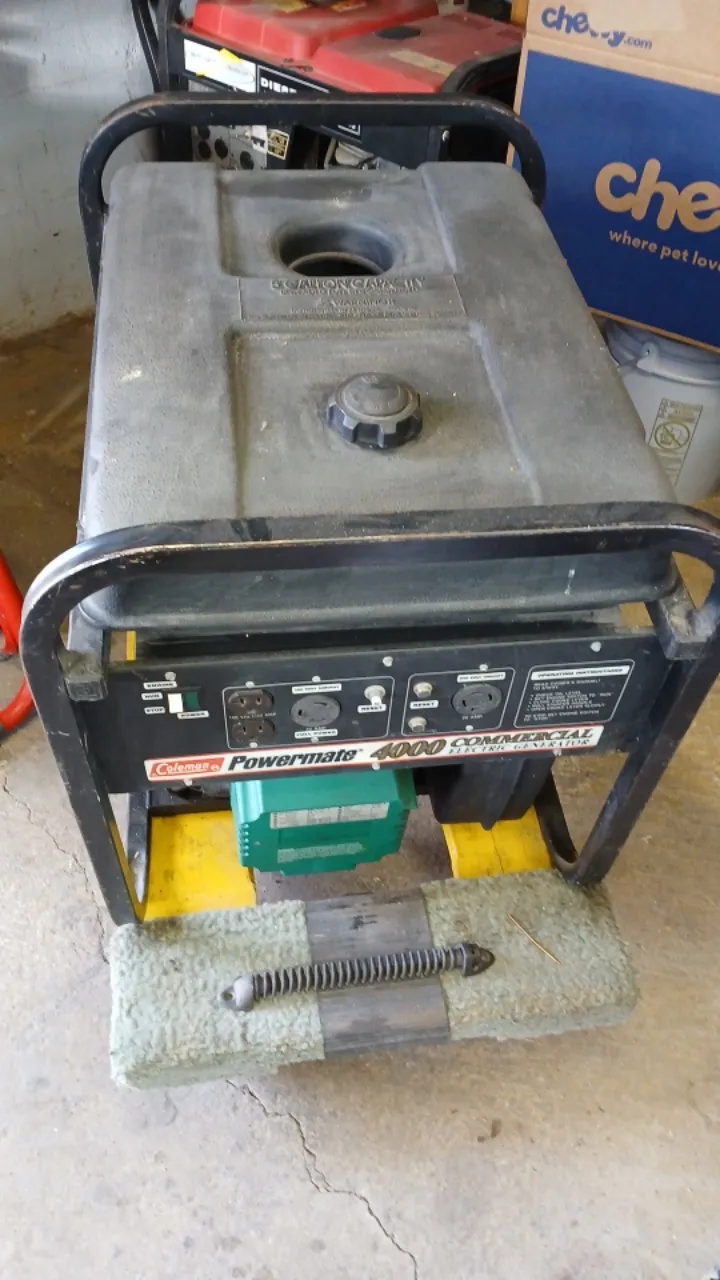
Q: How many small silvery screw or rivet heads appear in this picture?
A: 12